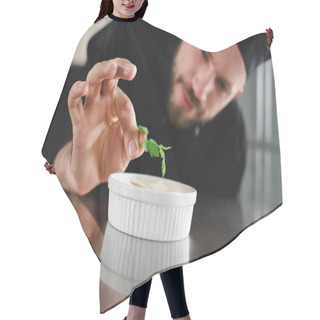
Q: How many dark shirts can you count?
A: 1